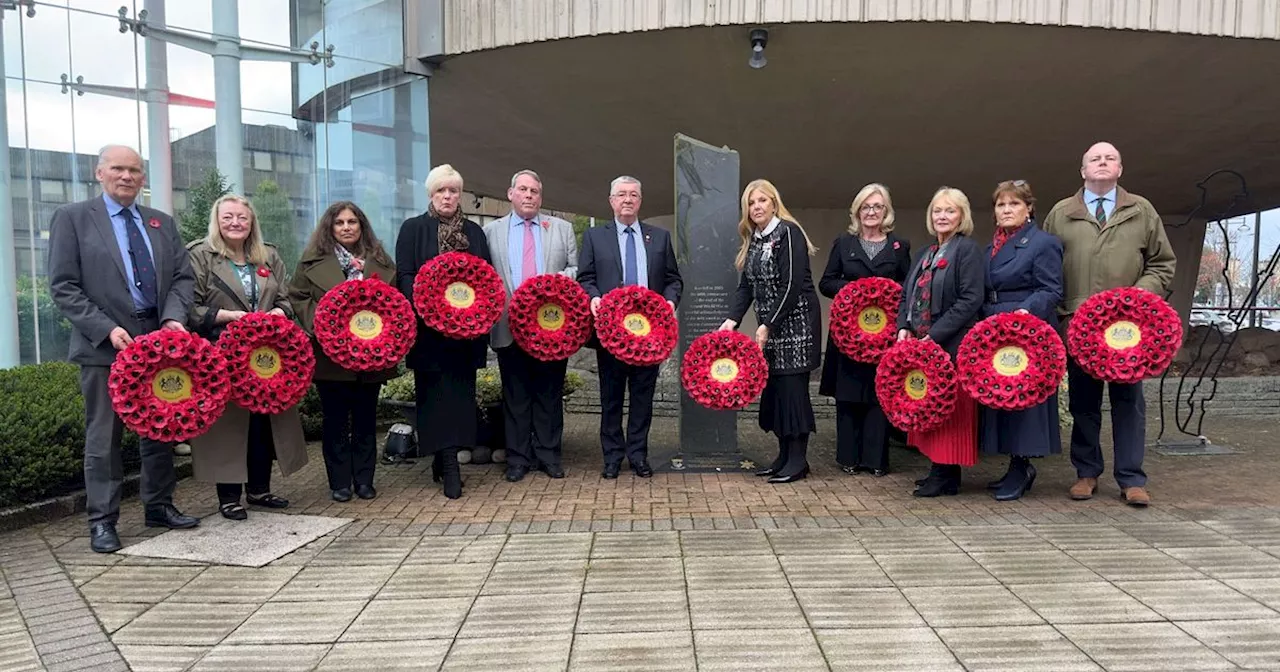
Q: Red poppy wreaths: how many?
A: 11